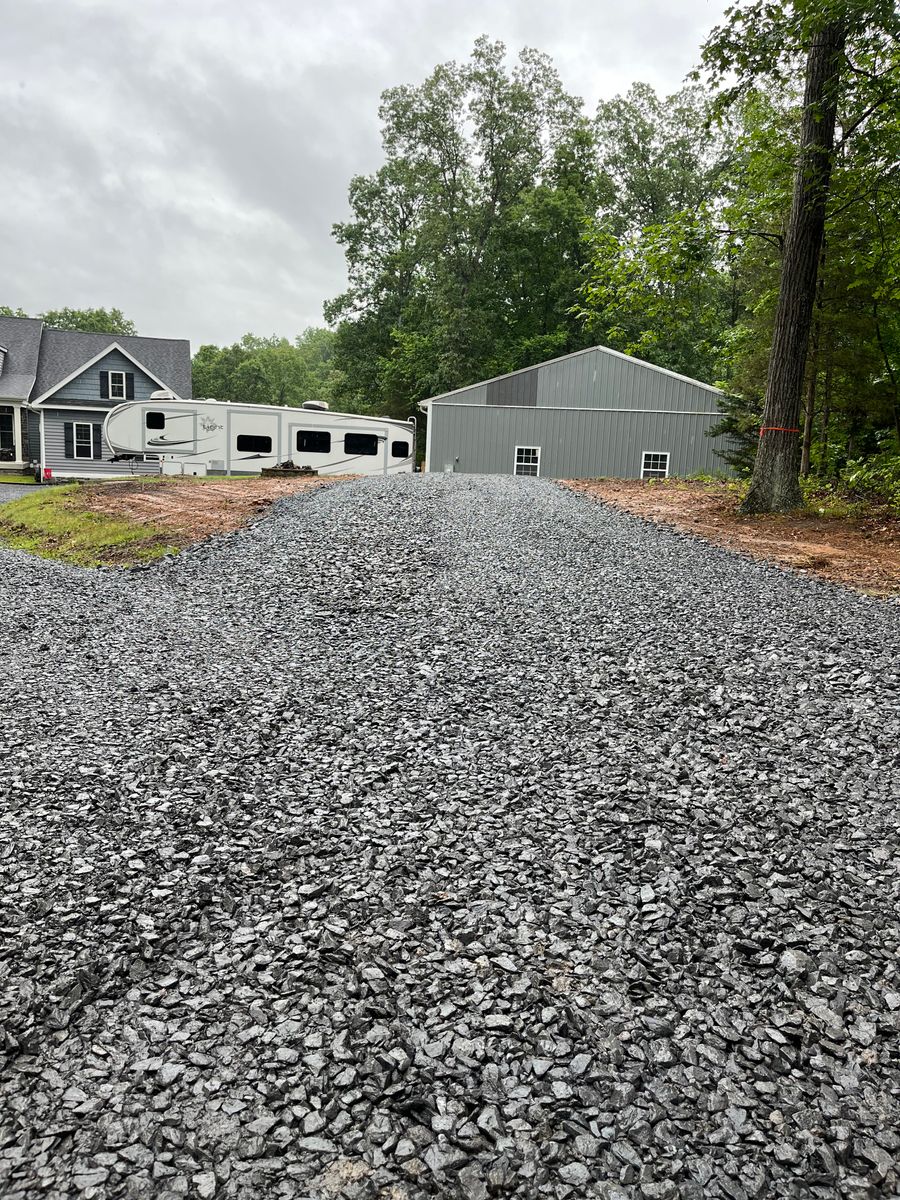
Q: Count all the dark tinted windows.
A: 5